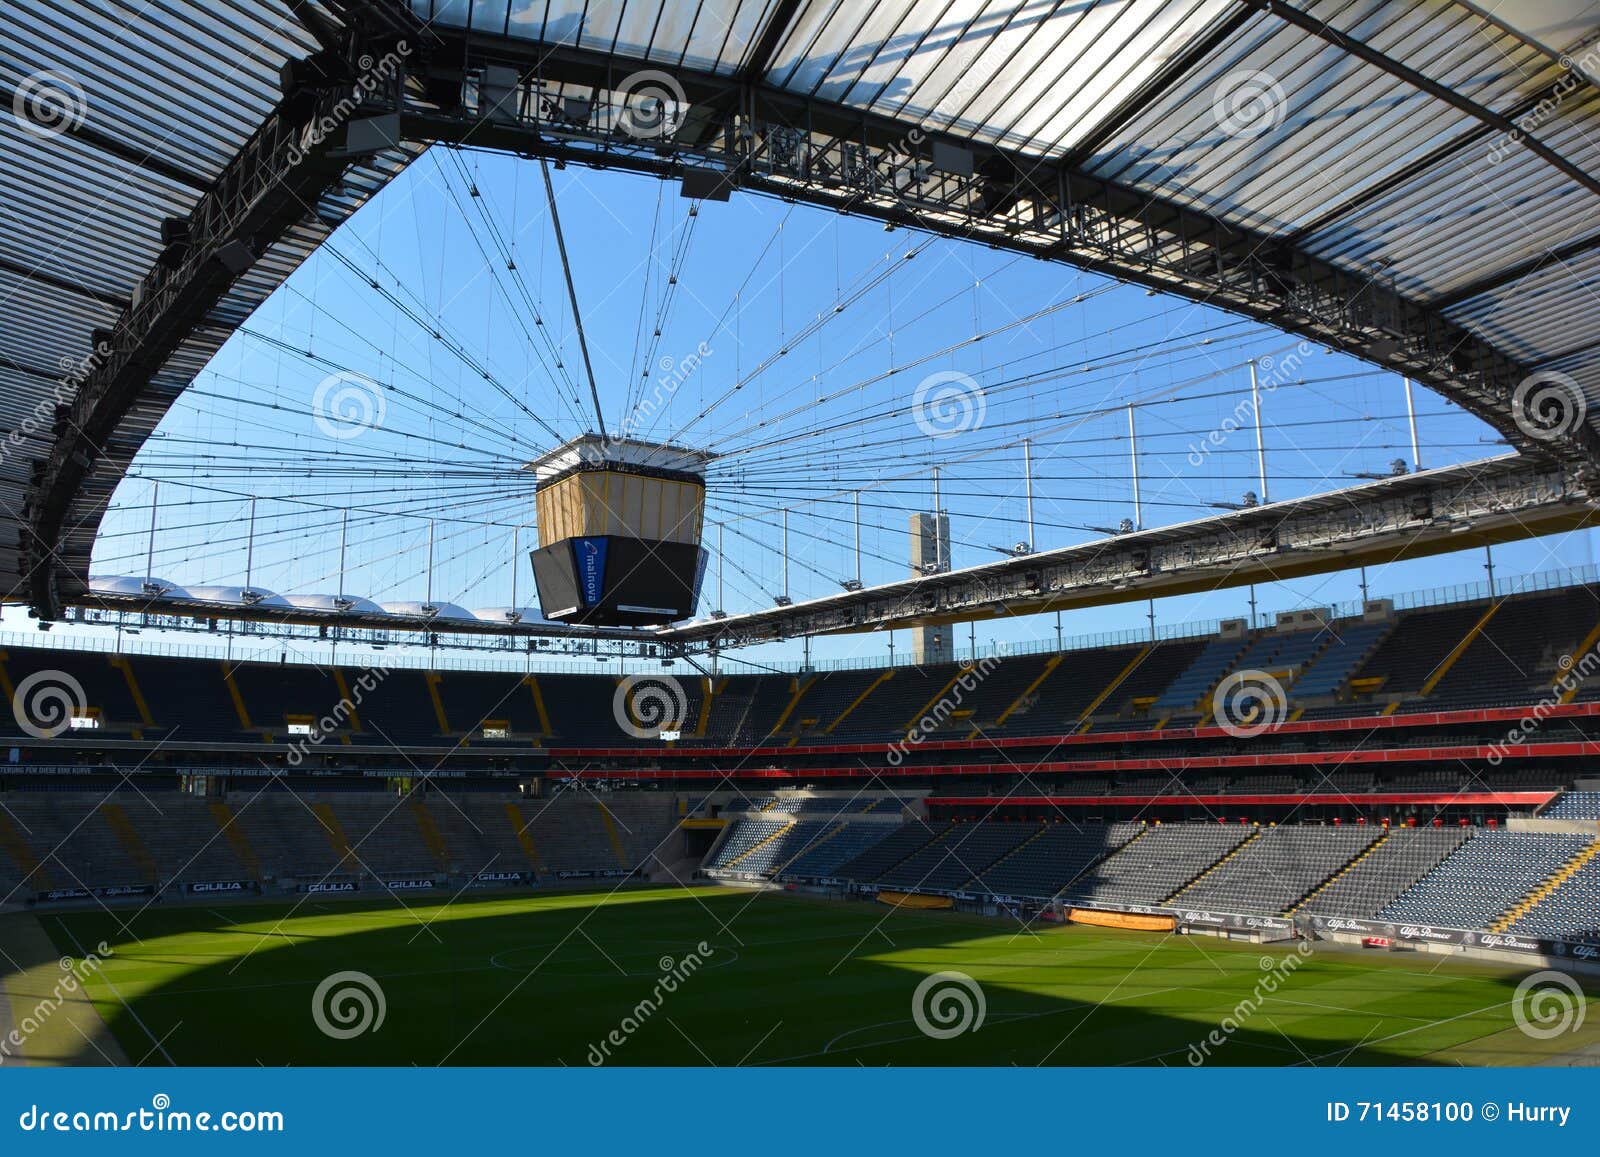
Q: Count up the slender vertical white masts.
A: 13